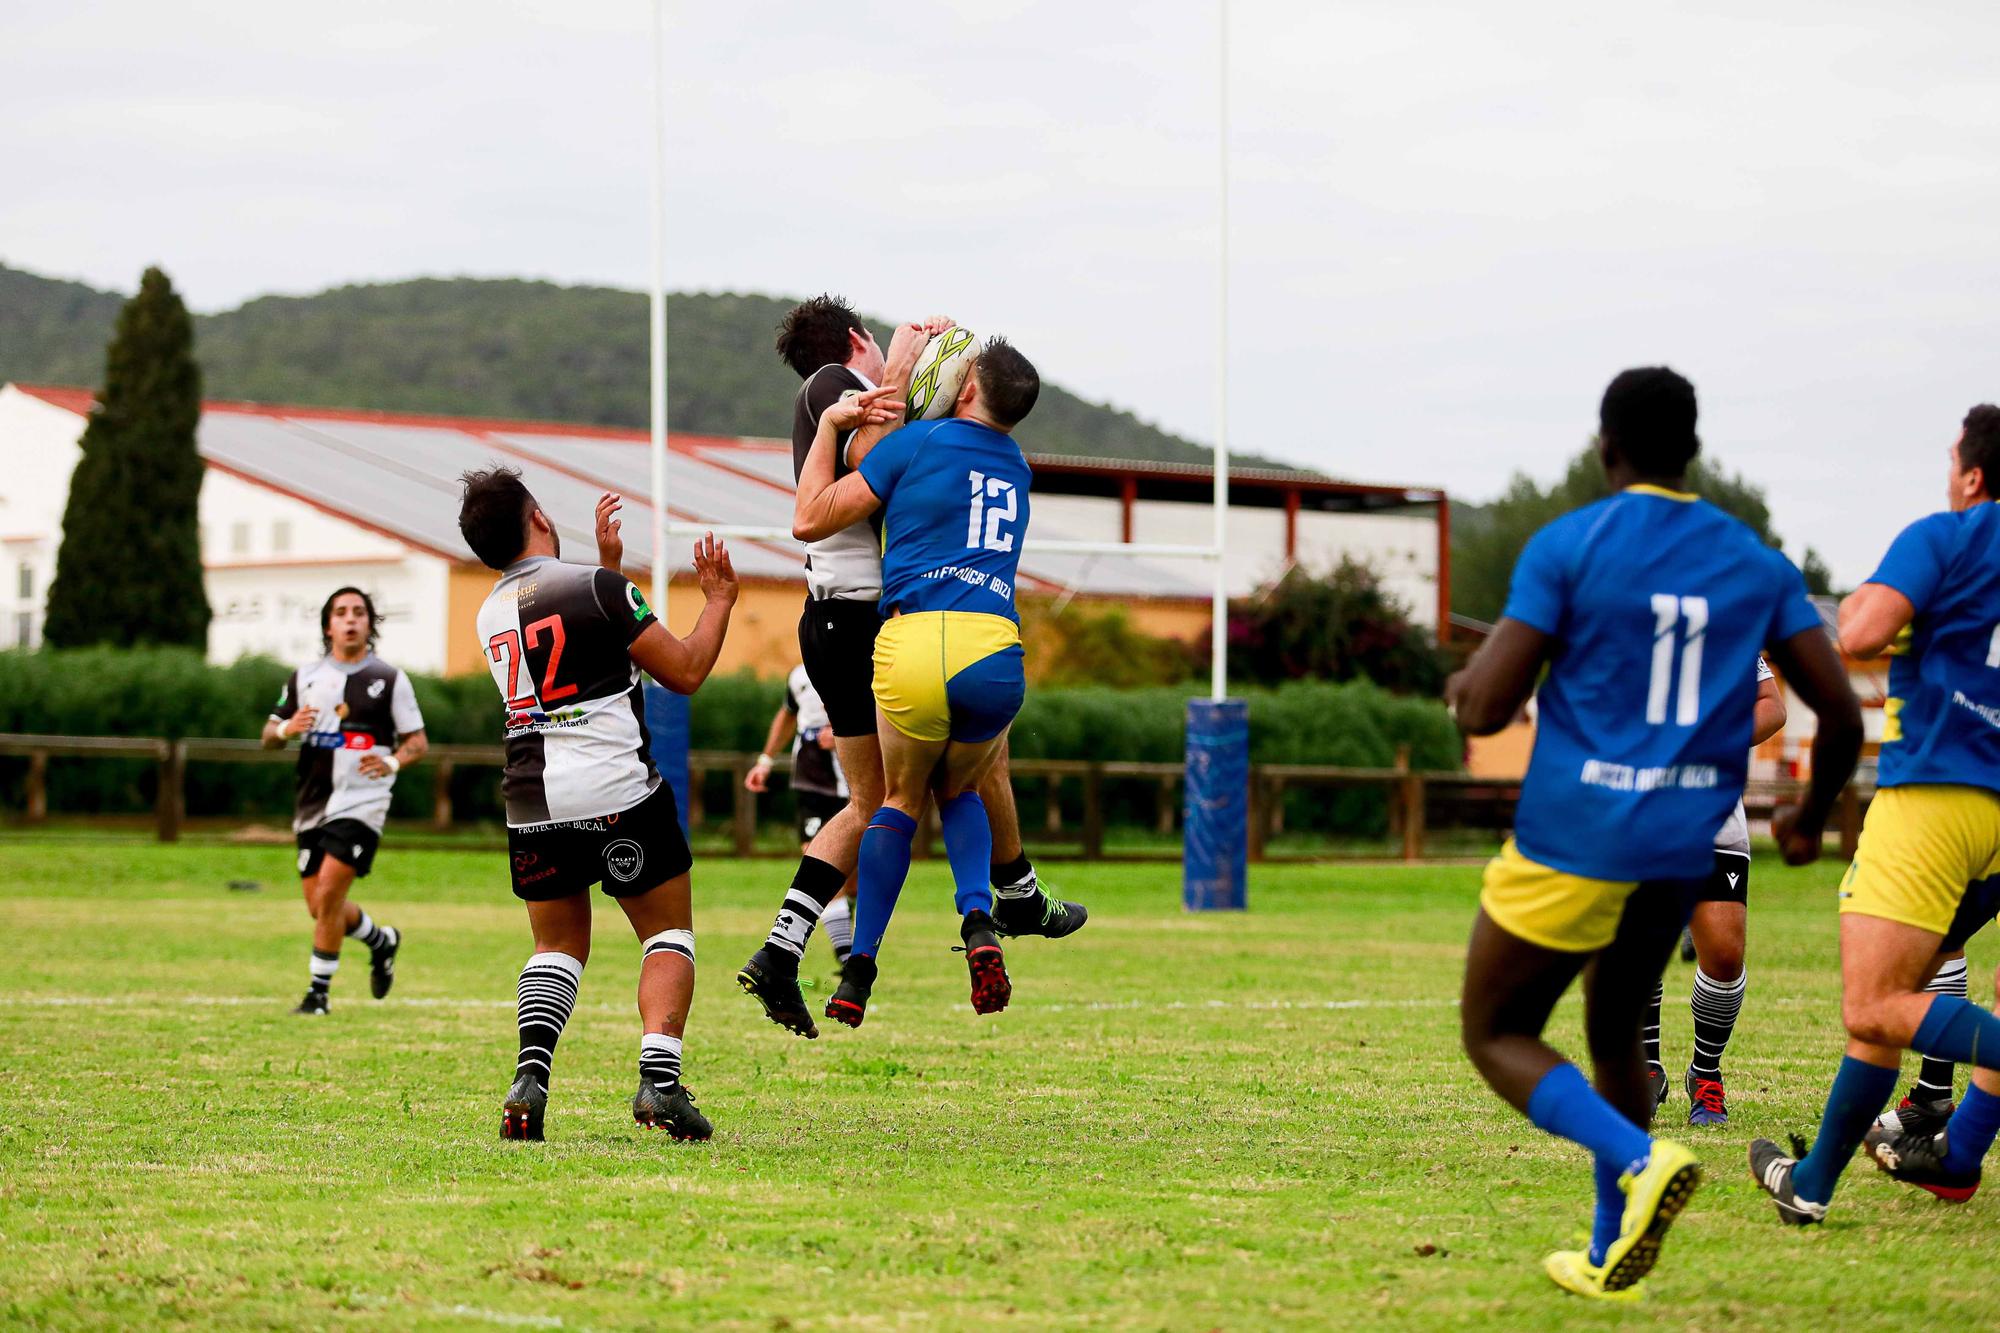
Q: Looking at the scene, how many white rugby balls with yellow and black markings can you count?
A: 1